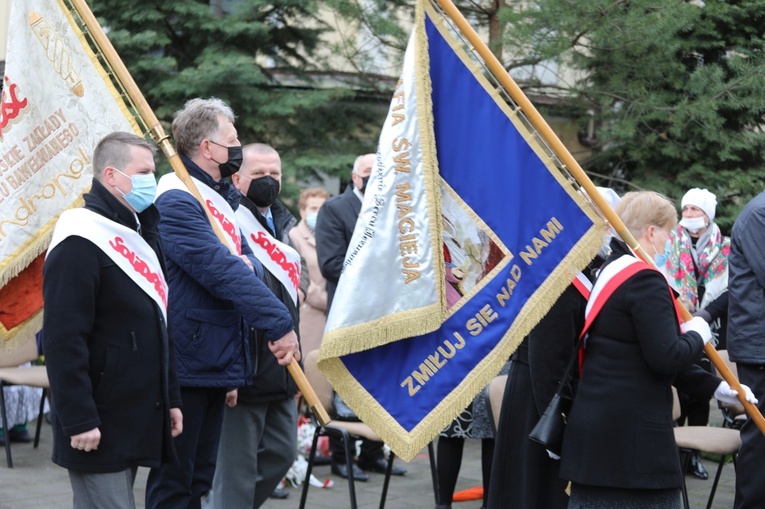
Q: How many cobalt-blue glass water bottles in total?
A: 0